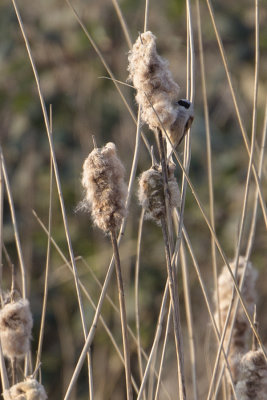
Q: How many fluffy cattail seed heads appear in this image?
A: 7